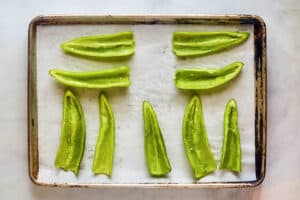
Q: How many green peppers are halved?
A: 9